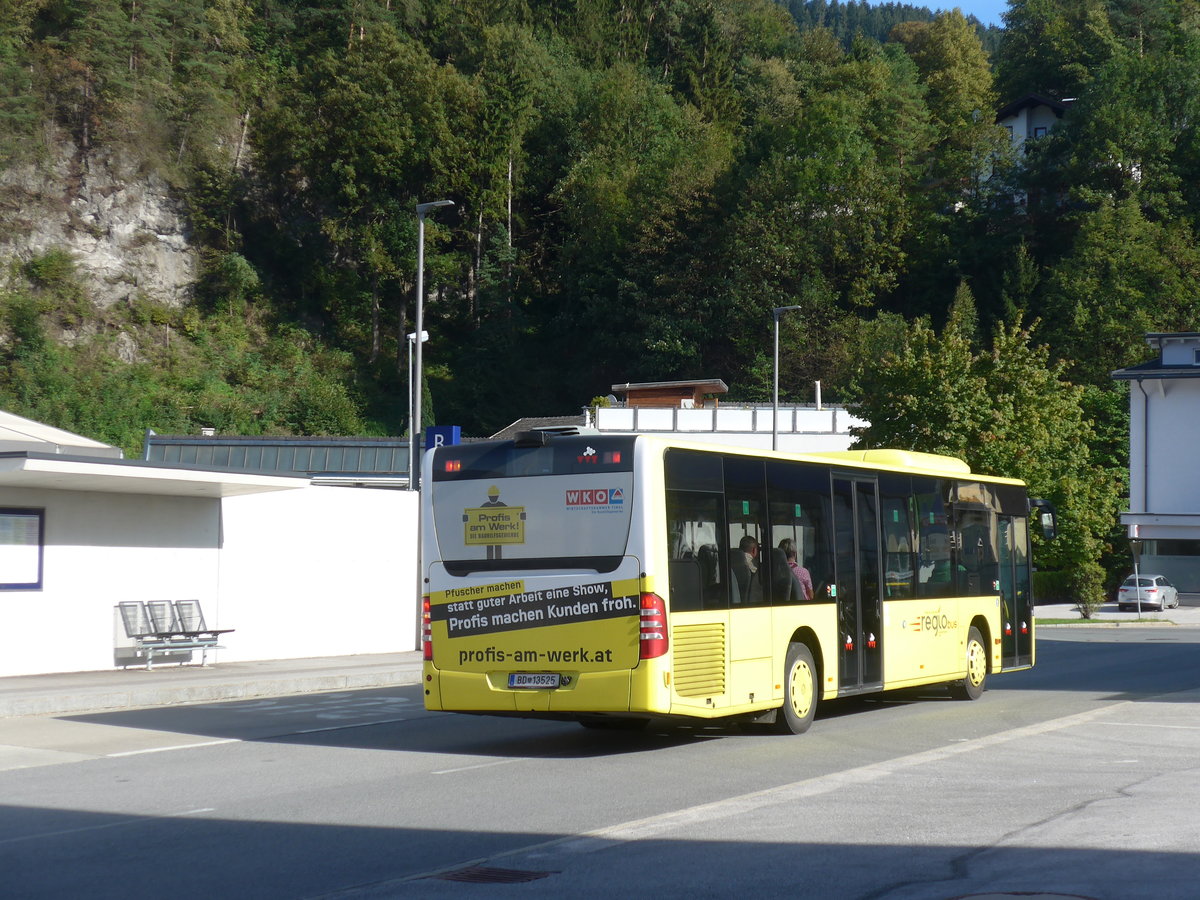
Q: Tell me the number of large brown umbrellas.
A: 0